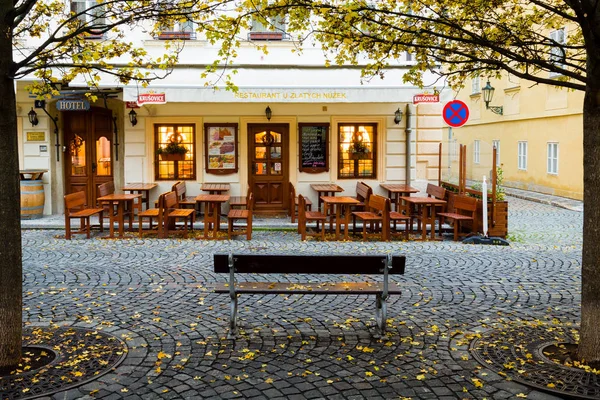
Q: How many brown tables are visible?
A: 8